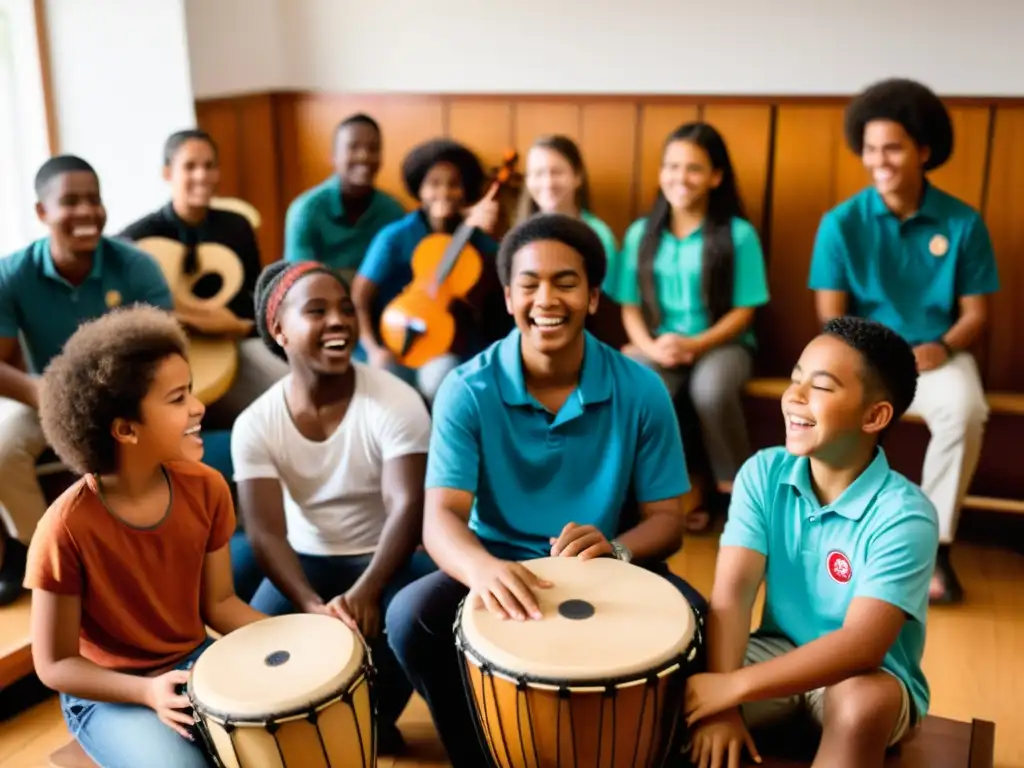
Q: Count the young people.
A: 11